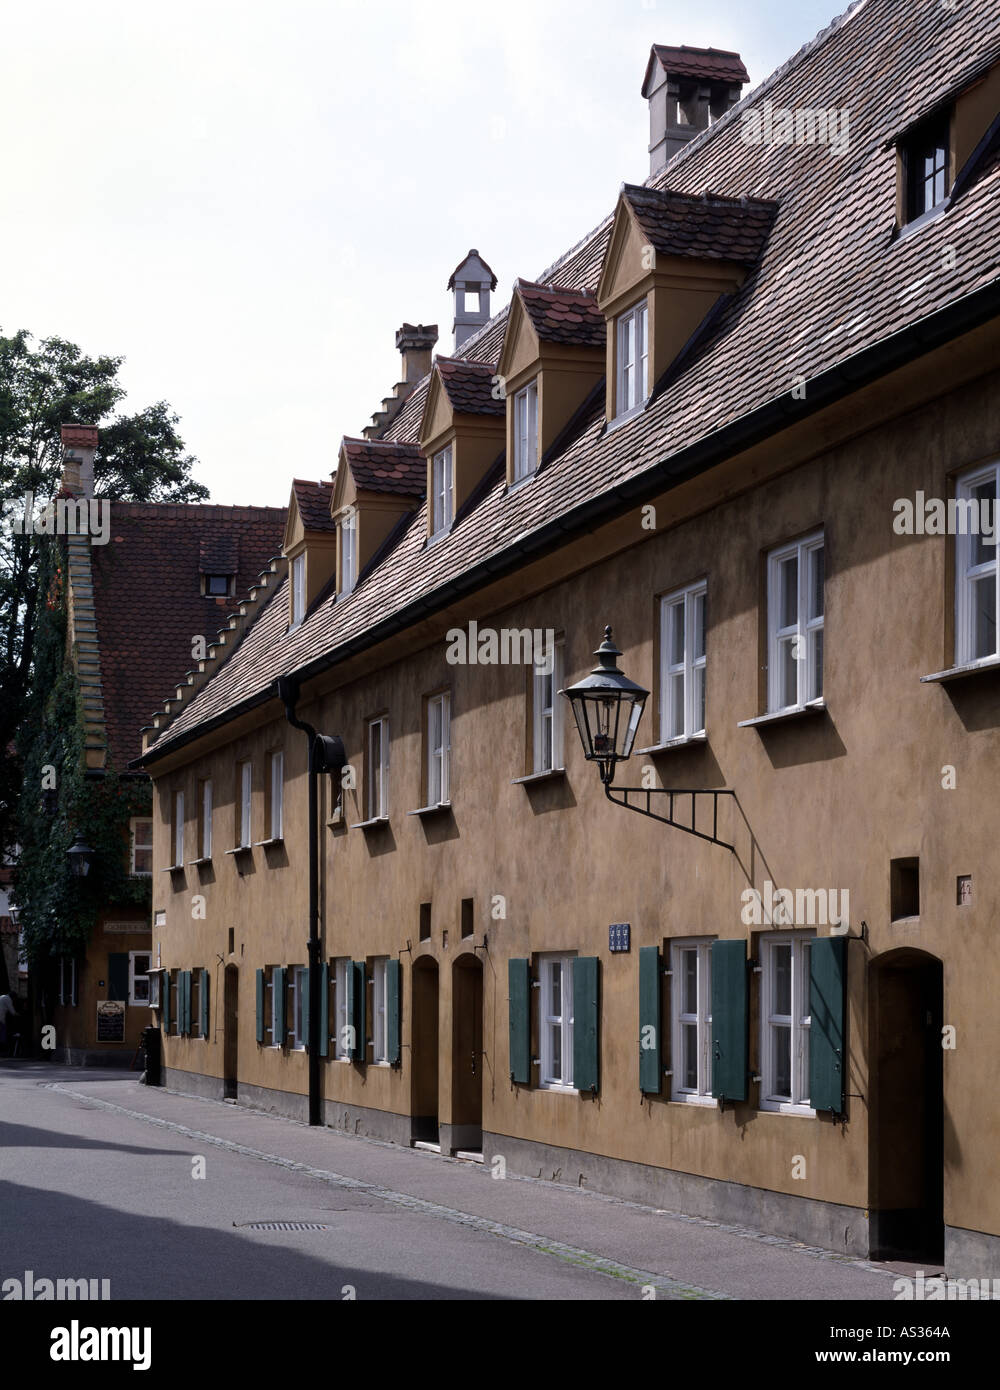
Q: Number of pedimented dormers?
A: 5